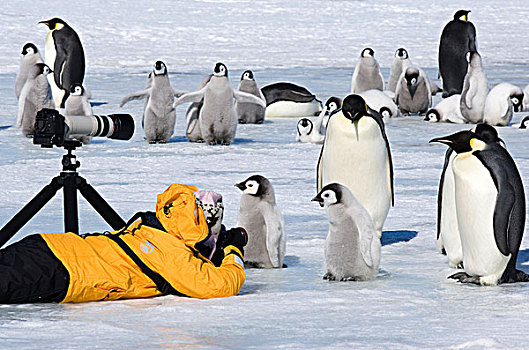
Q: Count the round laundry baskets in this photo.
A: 0